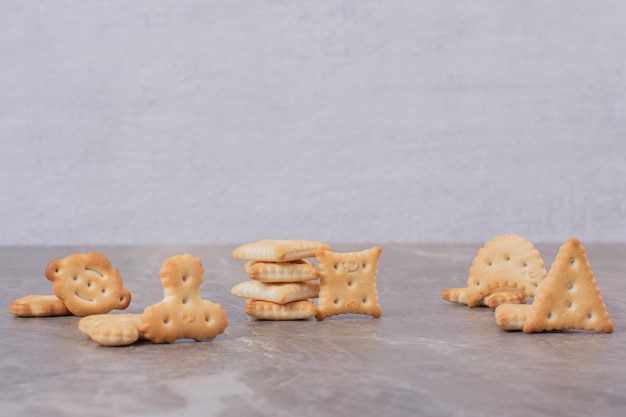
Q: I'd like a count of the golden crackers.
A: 13